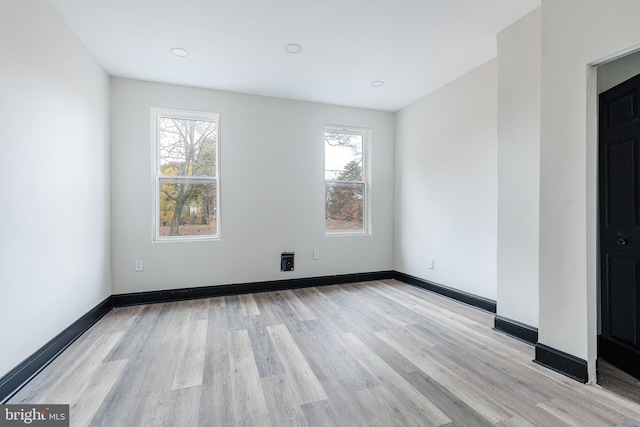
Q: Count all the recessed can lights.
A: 3